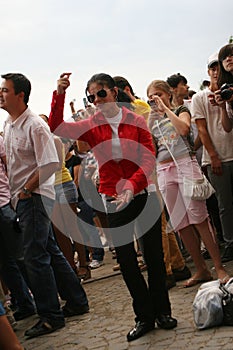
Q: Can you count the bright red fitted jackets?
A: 1